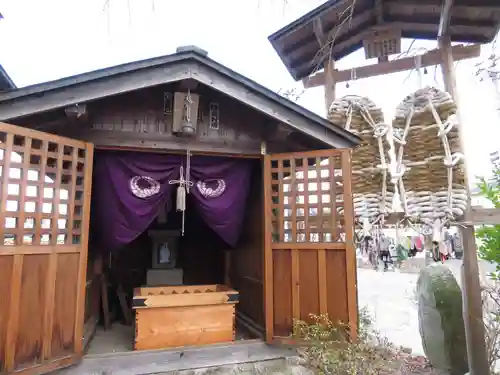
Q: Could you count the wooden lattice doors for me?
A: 2